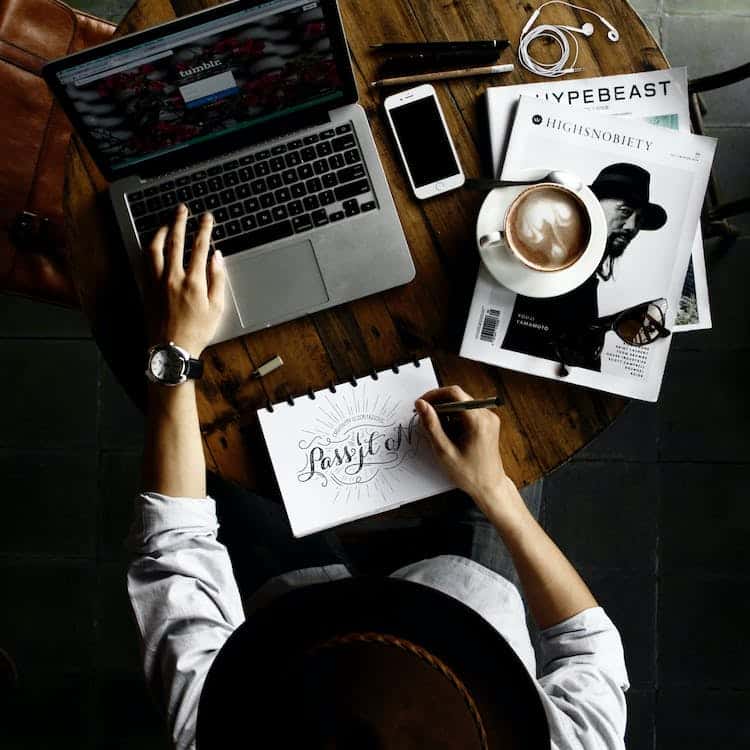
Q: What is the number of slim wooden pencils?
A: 1